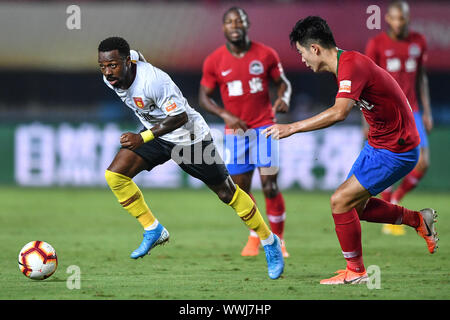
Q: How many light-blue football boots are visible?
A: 2